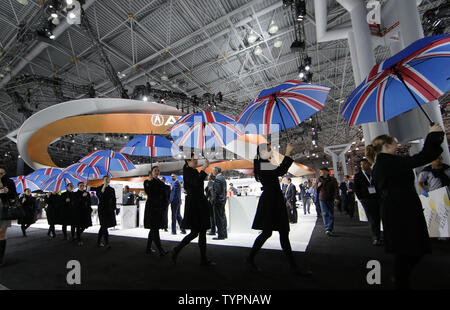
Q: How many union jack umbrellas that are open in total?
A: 9